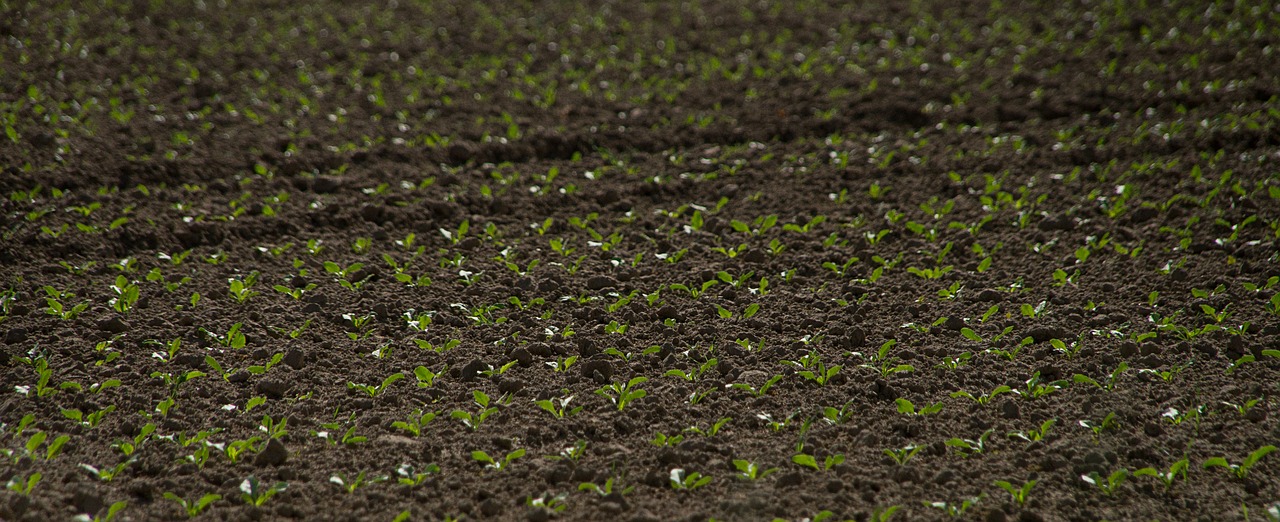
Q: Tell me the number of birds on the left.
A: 0